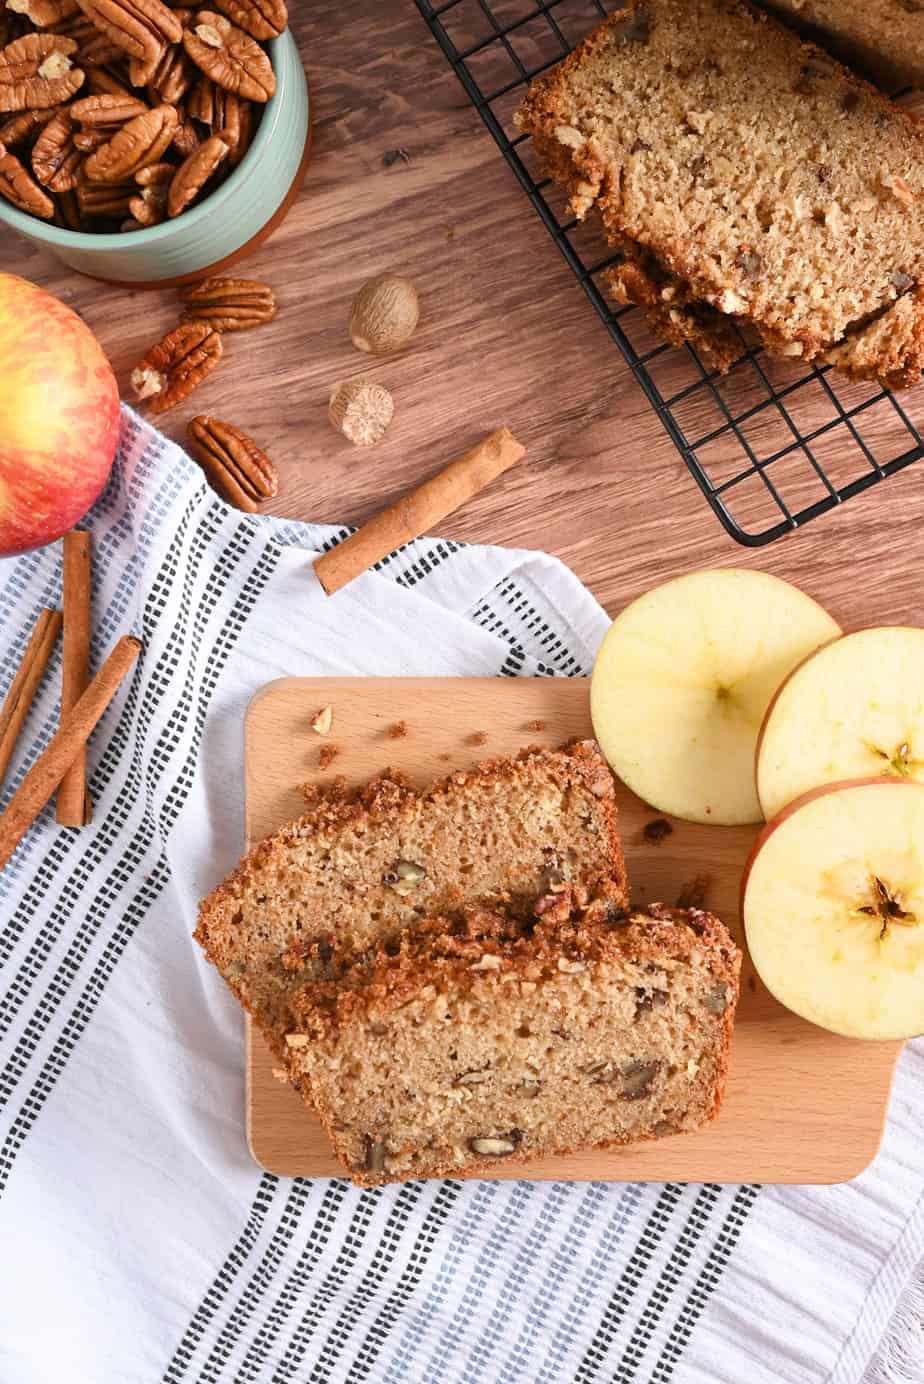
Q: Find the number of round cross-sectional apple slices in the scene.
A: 3